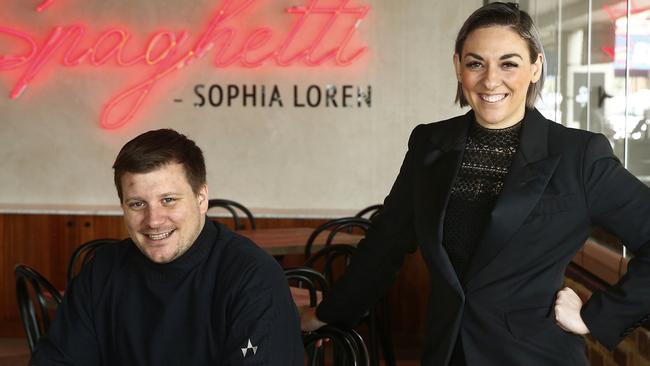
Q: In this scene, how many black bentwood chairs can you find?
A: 8